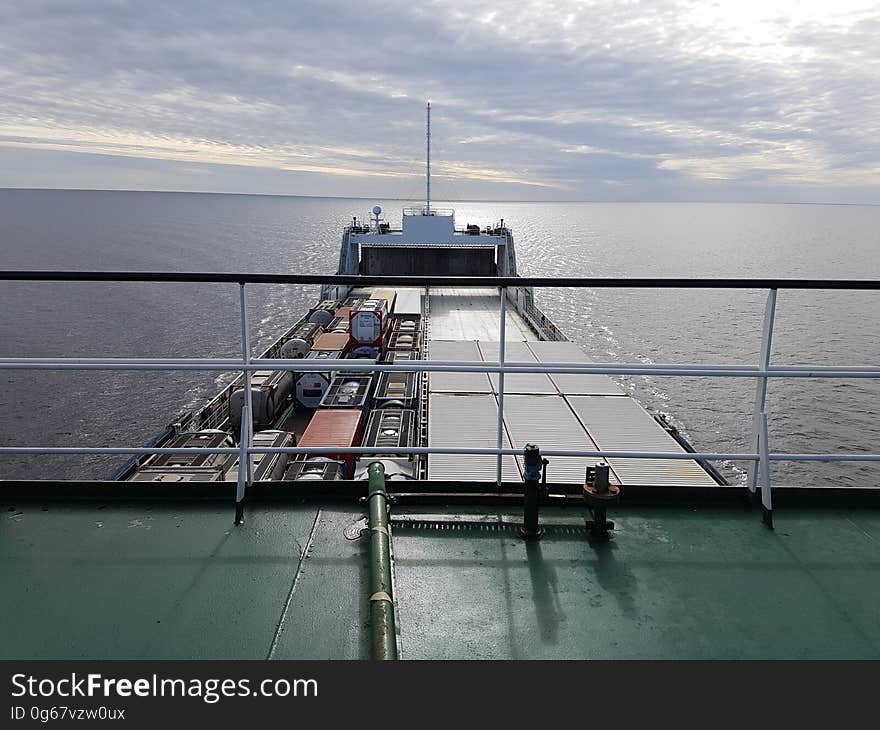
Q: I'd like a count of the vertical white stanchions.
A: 3